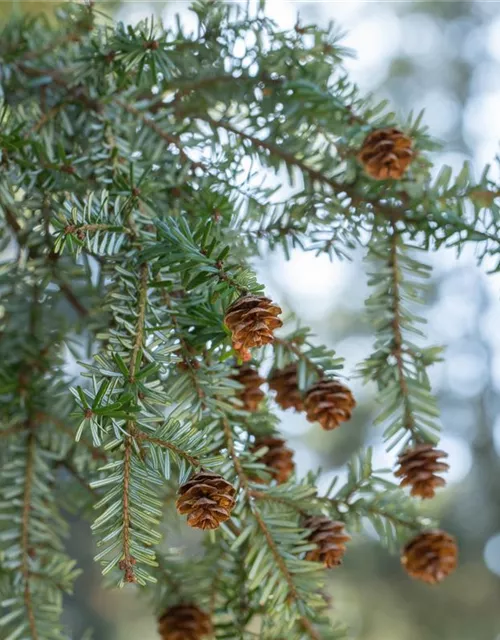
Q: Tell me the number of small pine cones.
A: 11